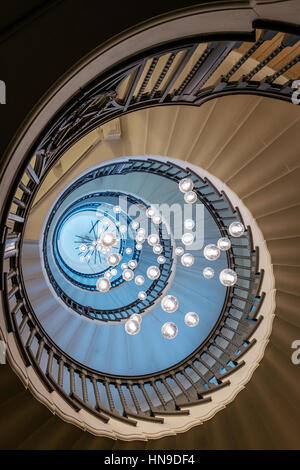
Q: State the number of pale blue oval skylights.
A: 1